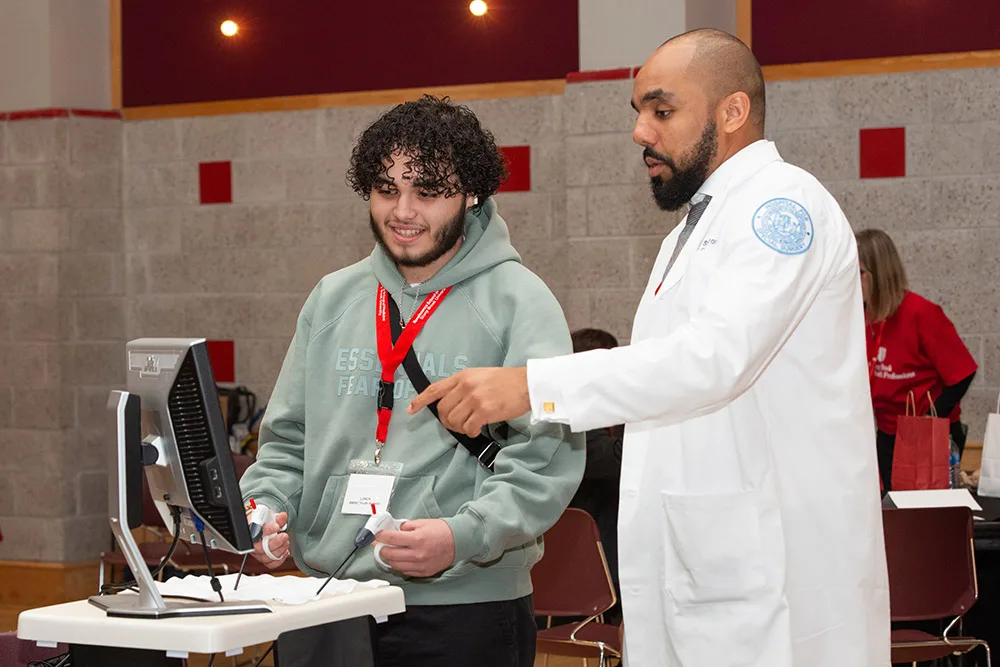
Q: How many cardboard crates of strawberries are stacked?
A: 0